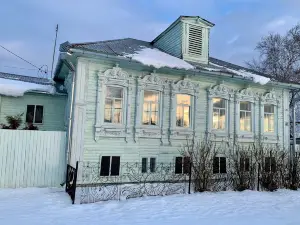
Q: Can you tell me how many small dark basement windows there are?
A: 6